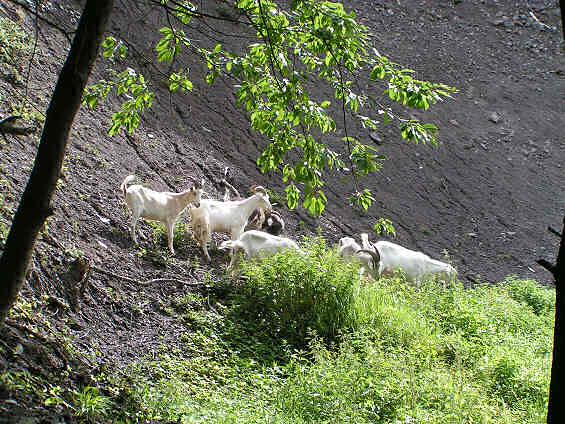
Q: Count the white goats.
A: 5